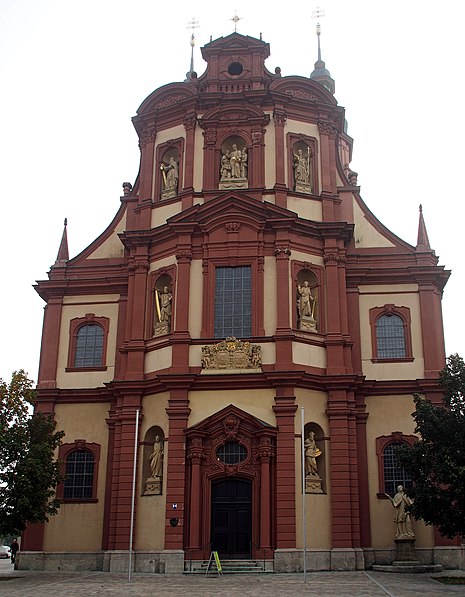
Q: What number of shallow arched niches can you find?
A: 7